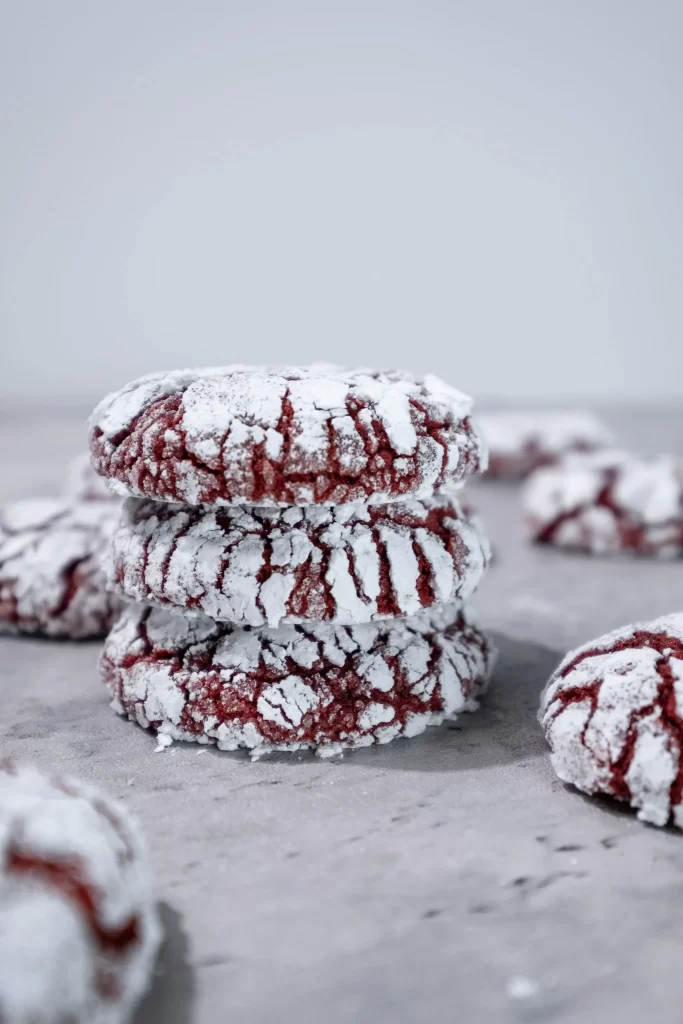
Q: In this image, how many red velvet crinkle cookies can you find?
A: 9